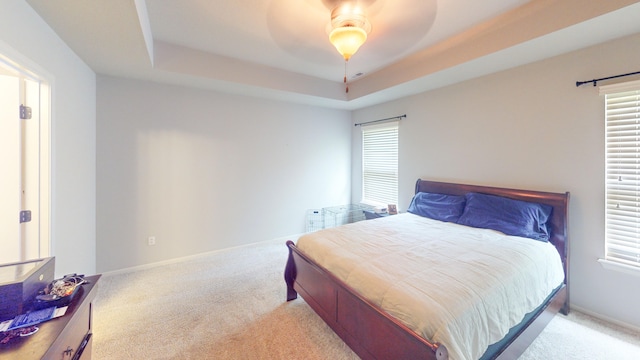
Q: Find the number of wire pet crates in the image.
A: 1